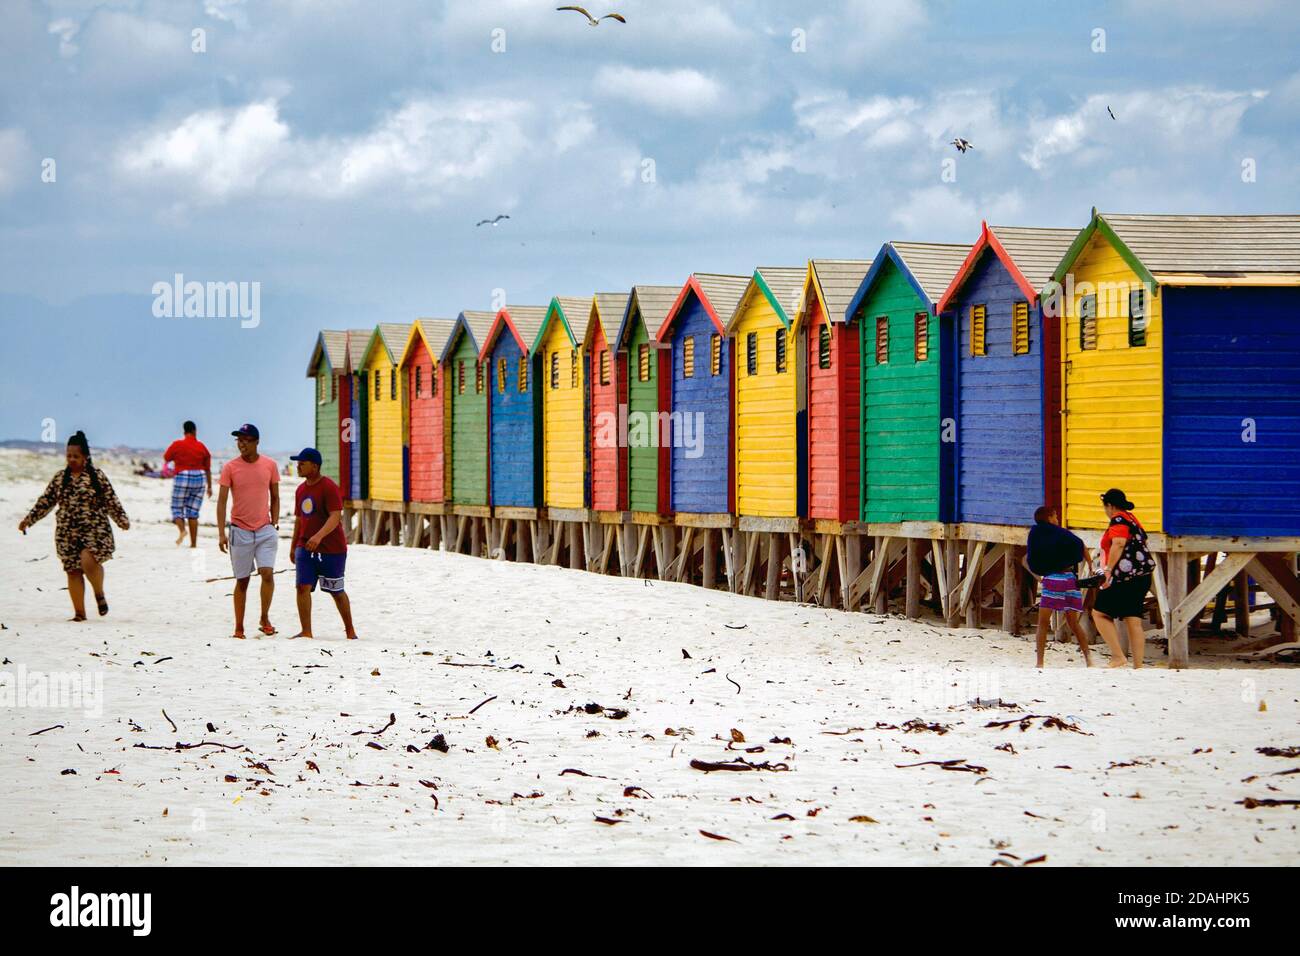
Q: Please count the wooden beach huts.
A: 15